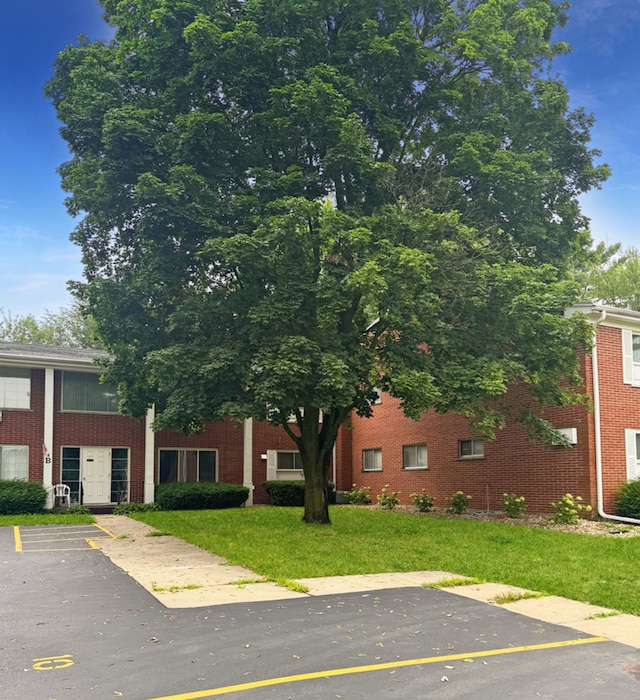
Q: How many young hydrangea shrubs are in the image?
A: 6